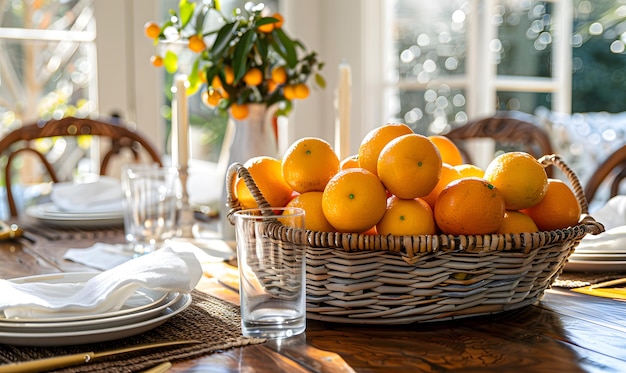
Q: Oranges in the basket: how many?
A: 15